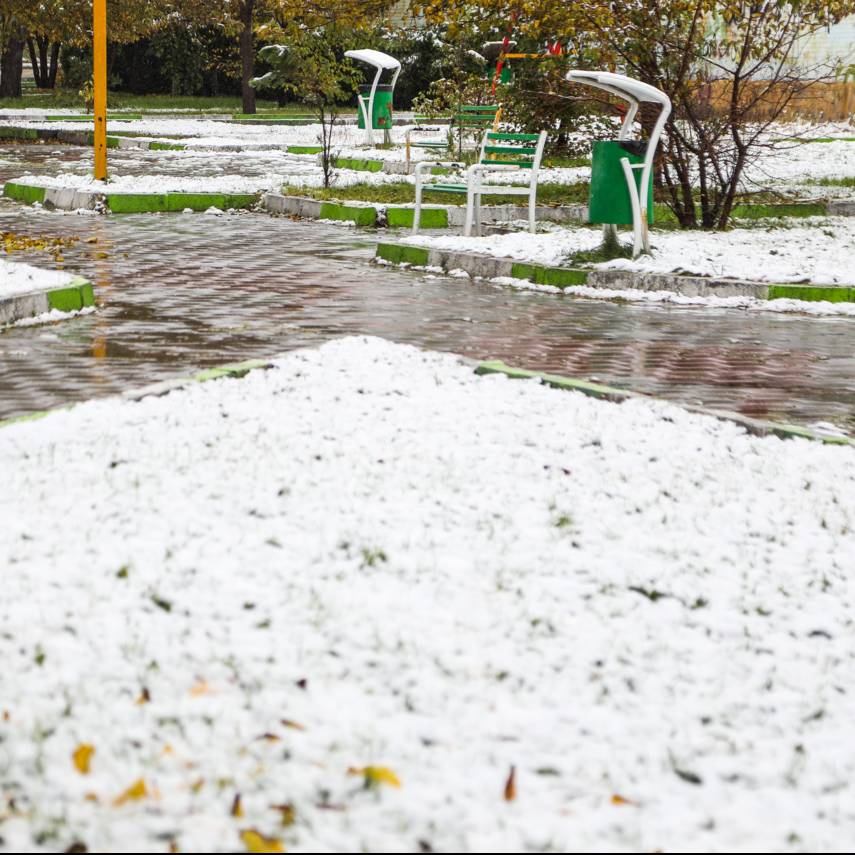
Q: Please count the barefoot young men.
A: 0